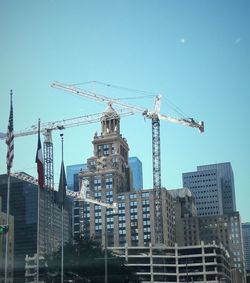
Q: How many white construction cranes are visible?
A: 3